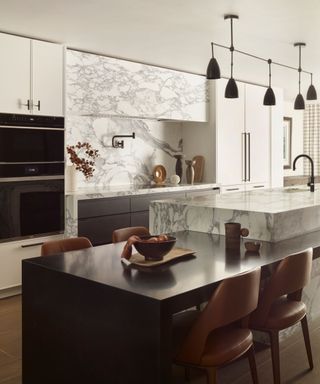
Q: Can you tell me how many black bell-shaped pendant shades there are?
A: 5